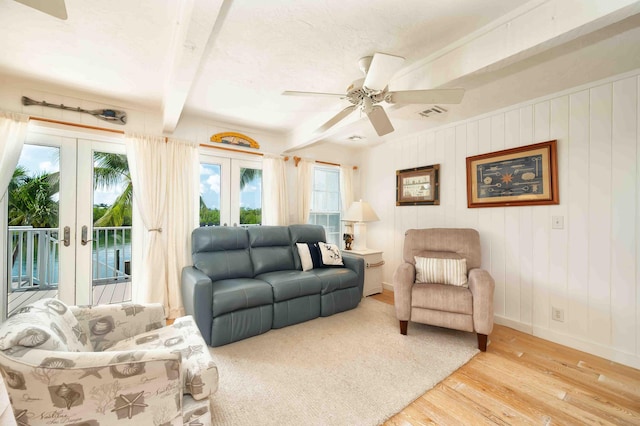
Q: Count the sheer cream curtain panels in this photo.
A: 6